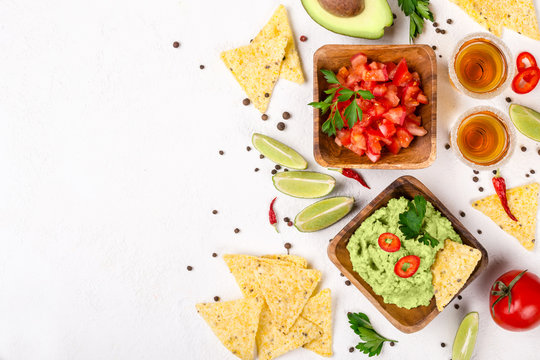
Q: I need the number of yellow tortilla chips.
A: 12